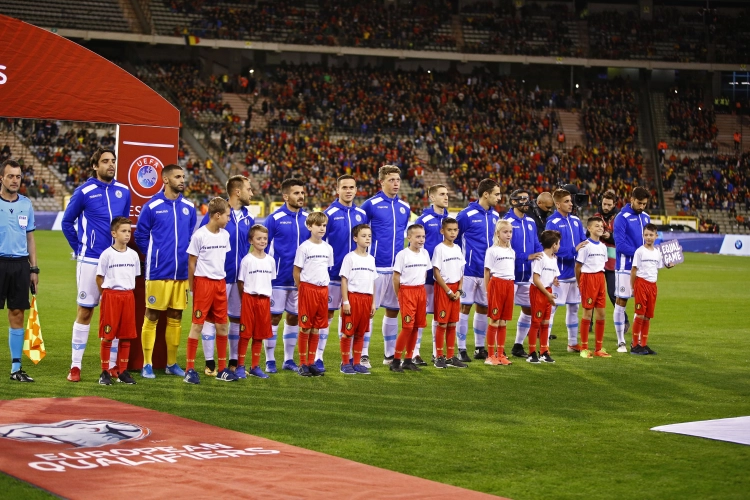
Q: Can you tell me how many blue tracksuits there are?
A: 11